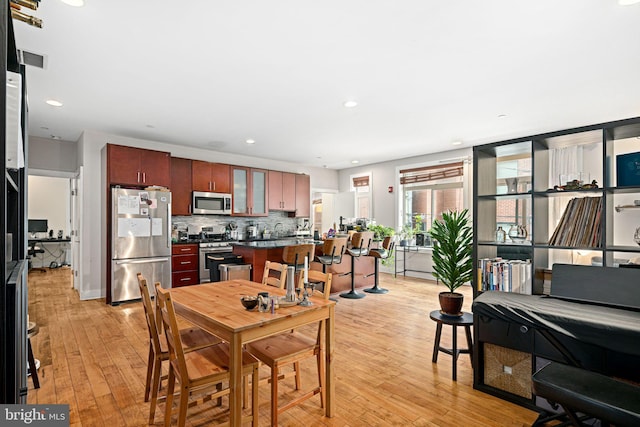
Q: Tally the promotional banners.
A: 0